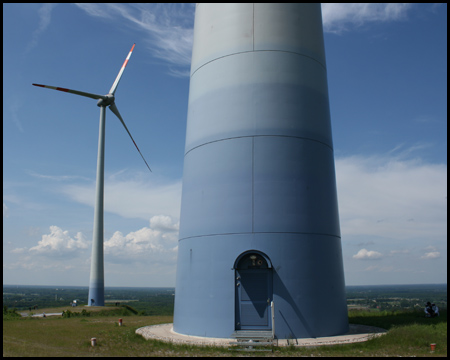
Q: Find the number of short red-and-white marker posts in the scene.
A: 3